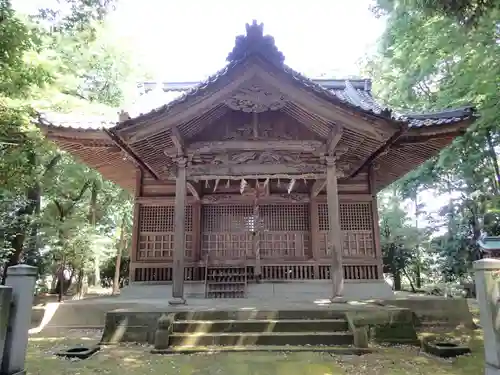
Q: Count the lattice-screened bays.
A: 3